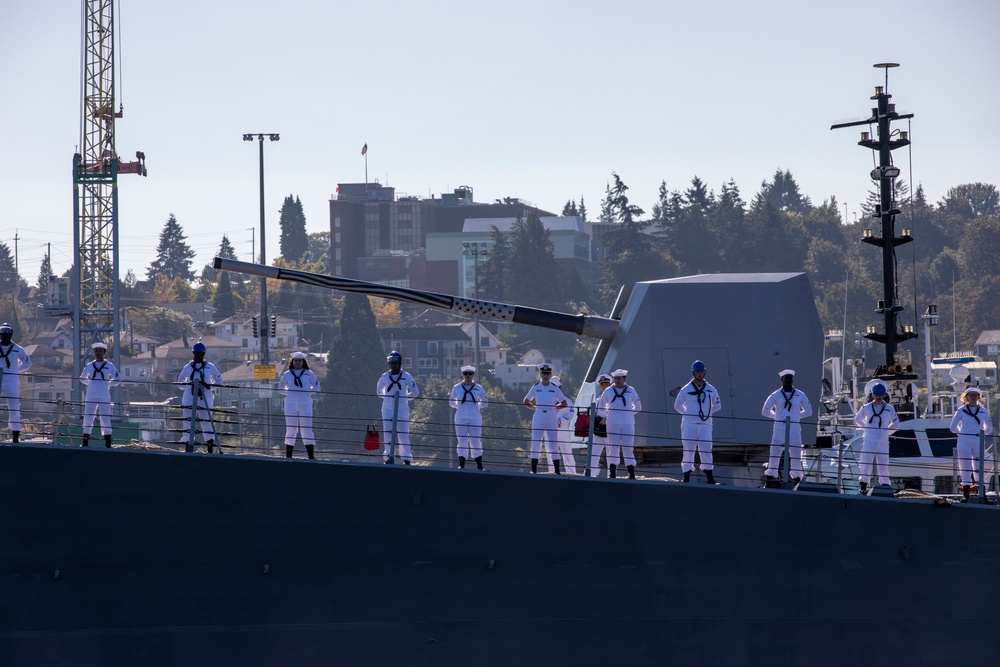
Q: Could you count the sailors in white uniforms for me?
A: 14